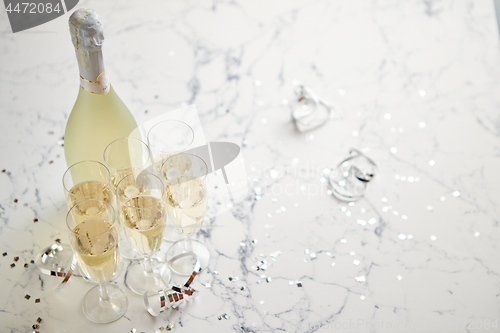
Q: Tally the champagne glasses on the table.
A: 6